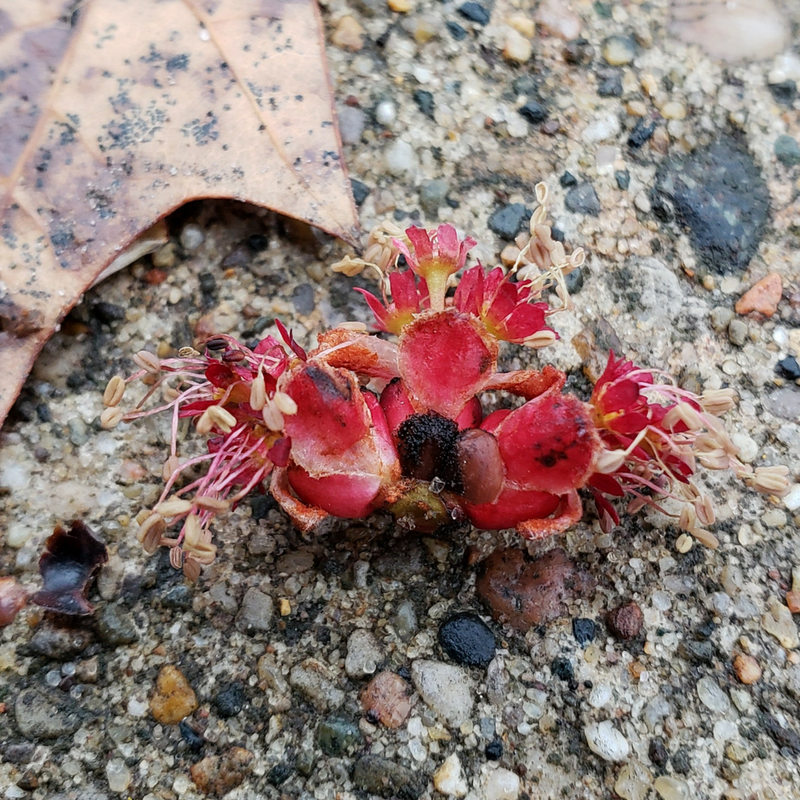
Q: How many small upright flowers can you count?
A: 3